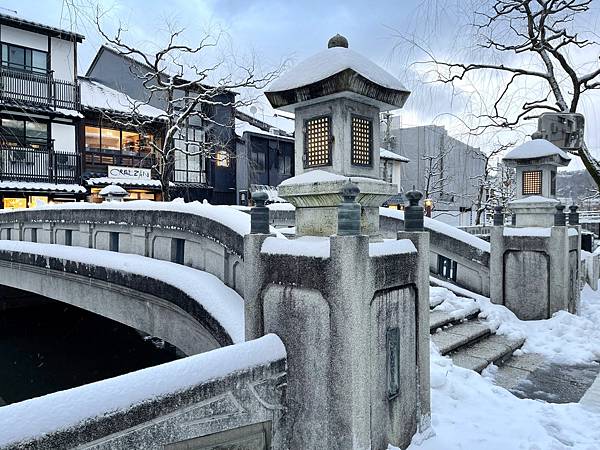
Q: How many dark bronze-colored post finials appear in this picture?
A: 6